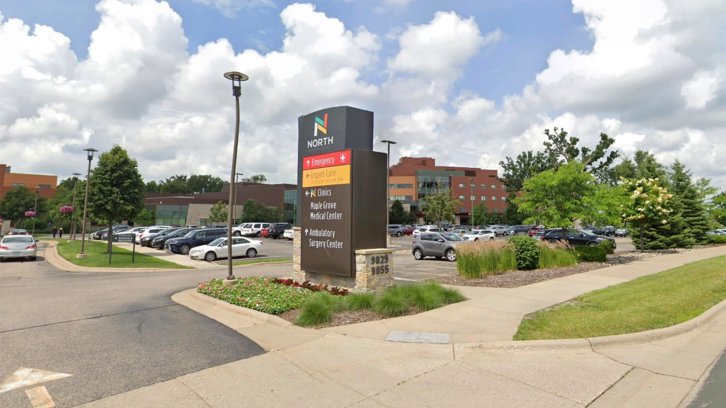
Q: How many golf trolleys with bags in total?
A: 0